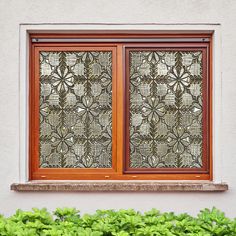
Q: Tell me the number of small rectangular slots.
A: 4